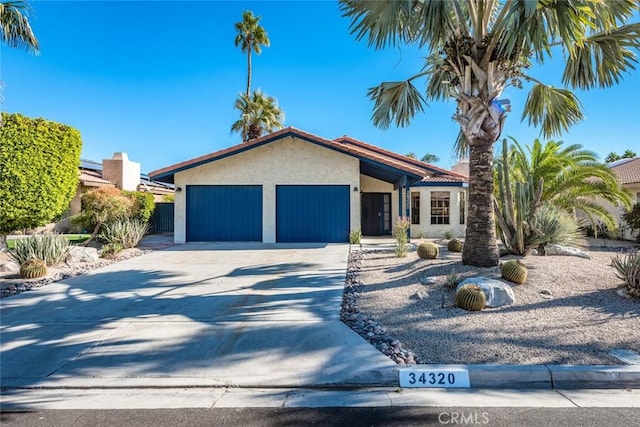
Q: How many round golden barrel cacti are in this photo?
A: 5